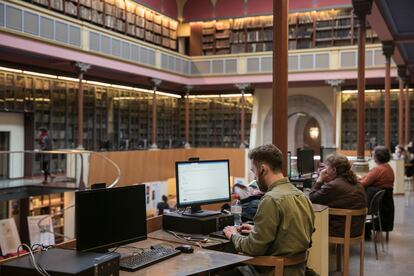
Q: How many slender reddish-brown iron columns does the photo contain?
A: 10